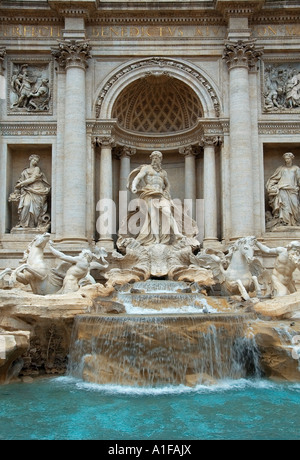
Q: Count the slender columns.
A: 4